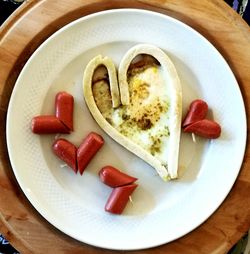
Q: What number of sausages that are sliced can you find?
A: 4